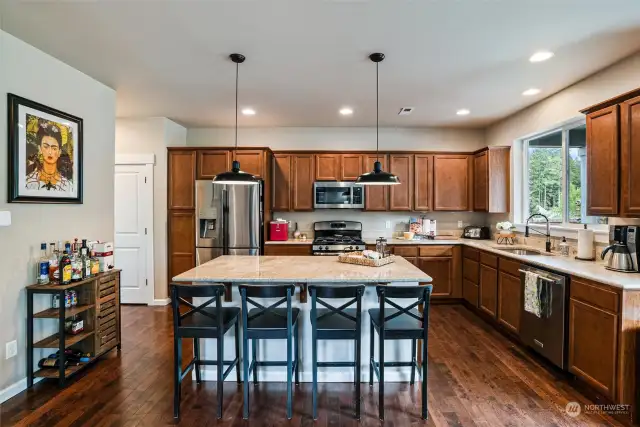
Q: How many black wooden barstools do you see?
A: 4